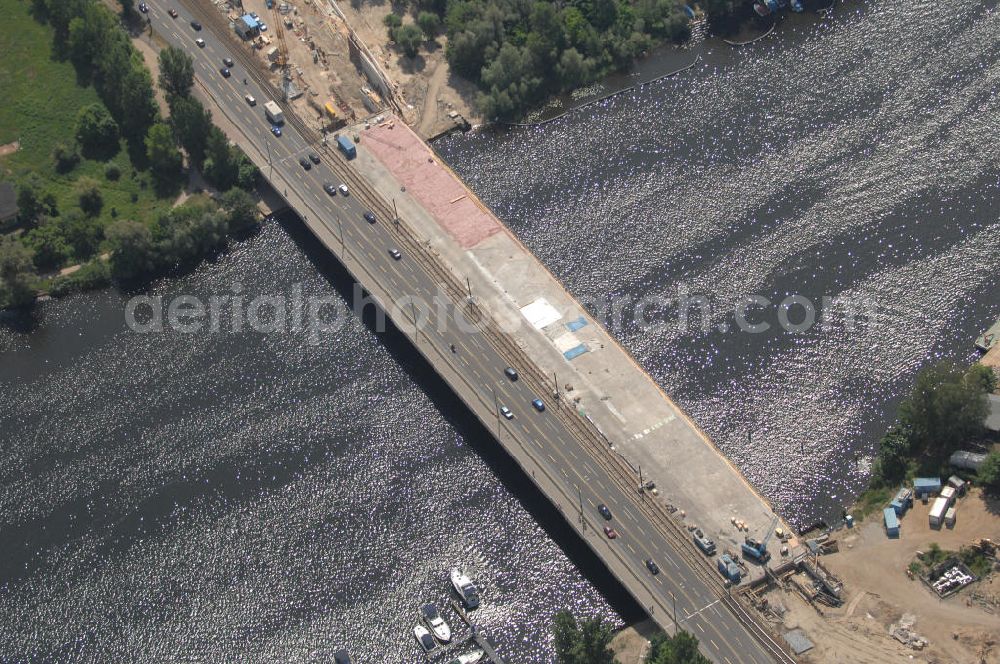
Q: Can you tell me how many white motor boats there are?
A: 4